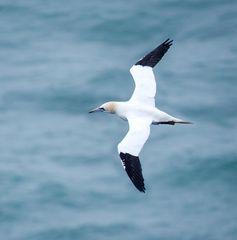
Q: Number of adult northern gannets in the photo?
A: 1